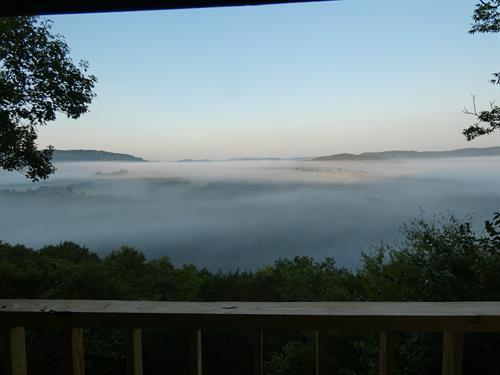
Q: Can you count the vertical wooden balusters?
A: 8